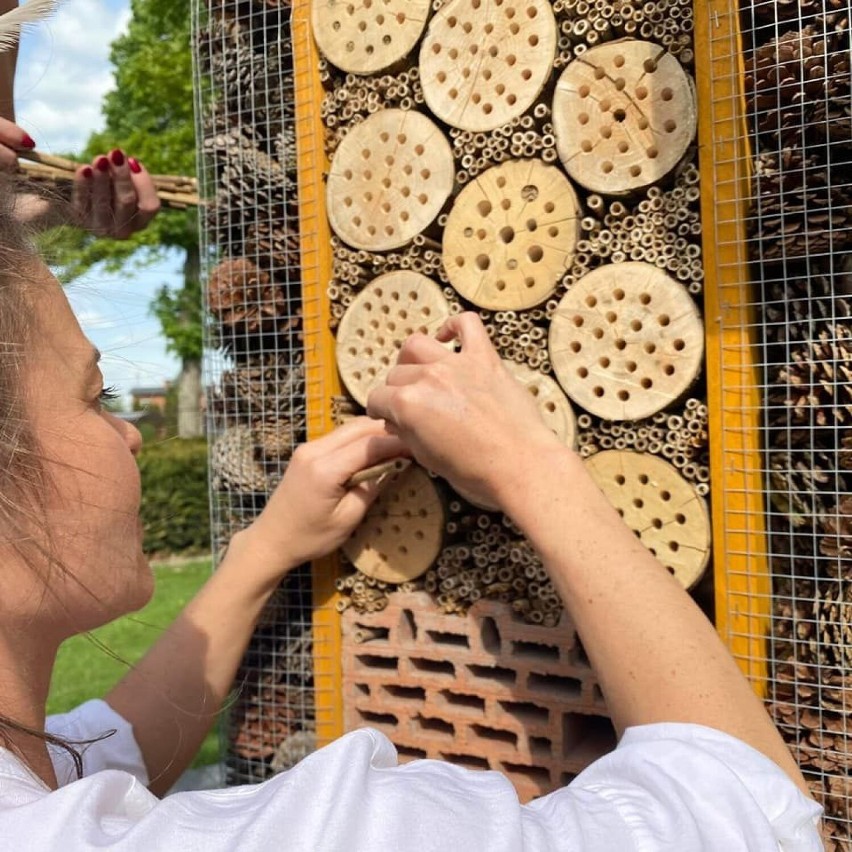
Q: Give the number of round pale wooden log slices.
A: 10